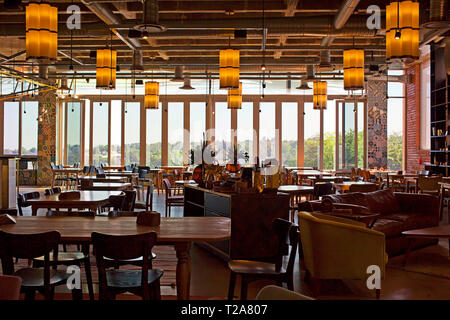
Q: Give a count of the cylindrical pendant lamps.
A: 8